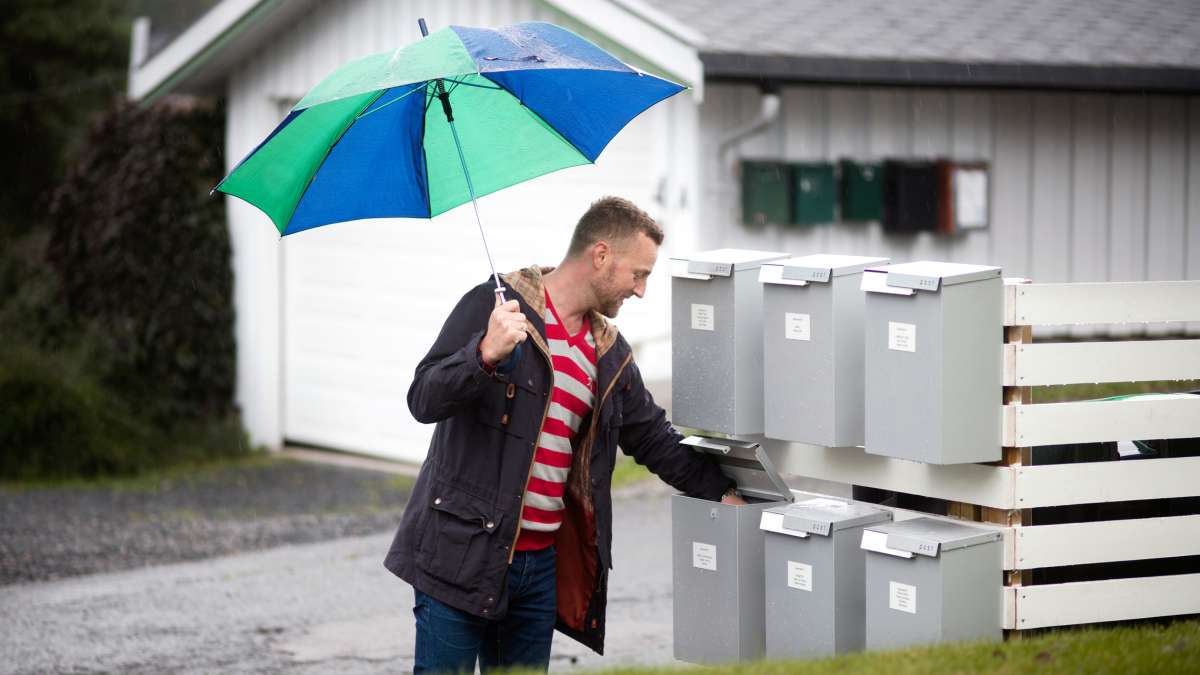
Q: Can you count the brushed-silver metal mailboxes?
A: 6